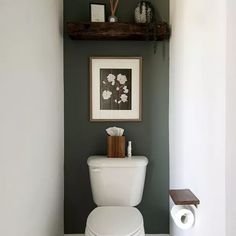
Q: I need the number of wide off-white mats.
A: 1